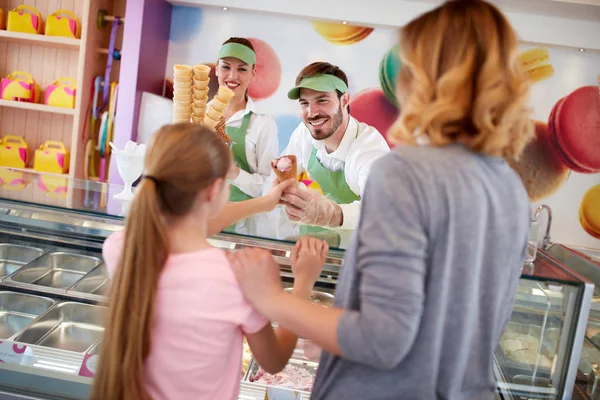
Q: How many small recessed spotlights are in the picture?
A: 3